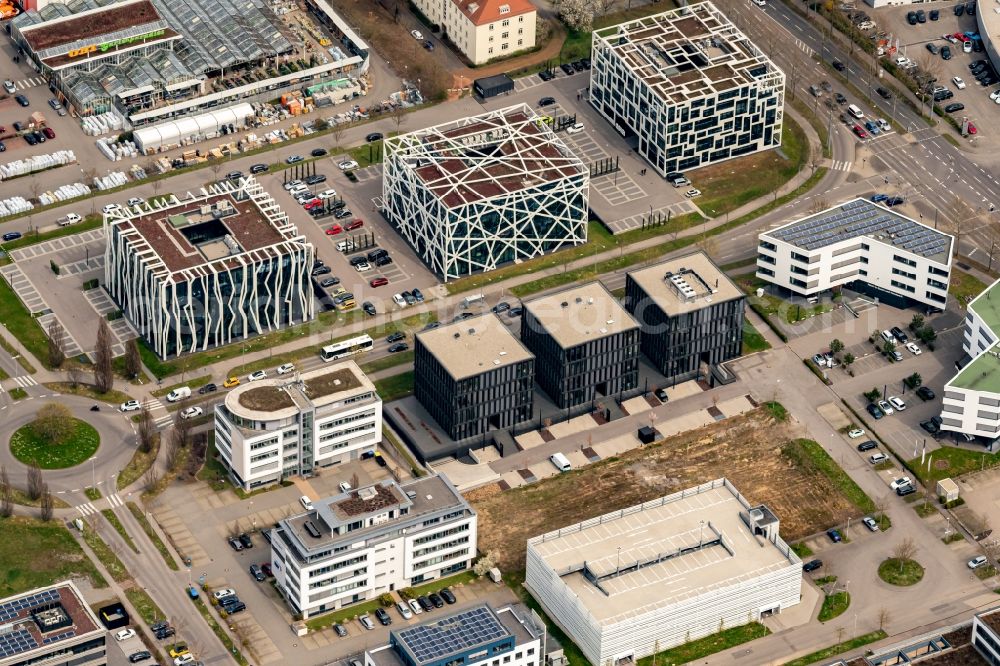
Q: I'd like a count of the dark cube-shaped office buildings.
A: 3